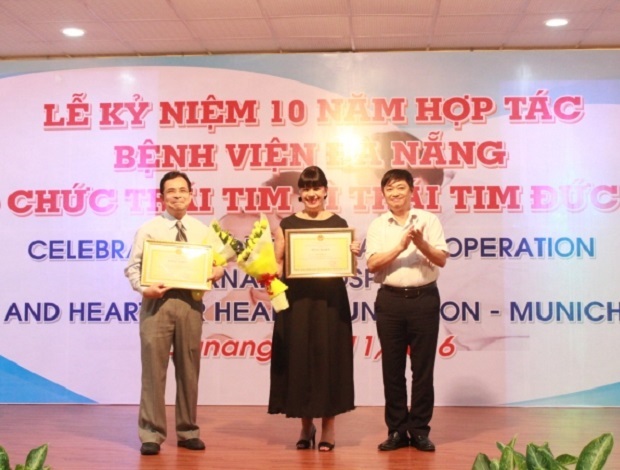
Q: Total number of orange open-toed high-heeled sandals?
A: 0